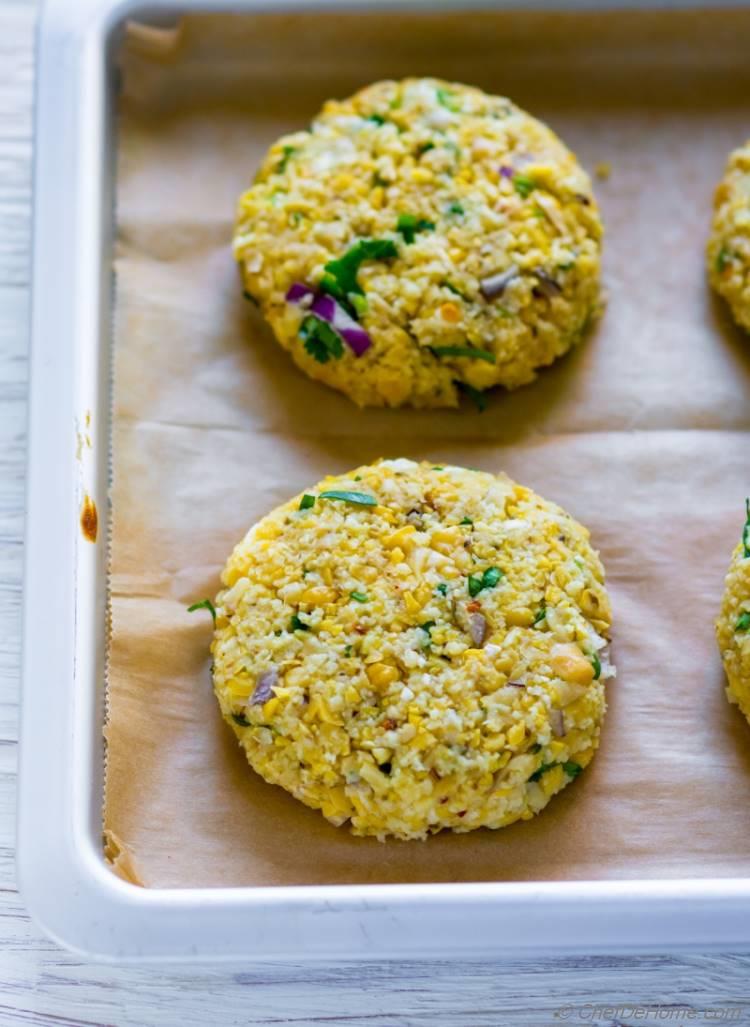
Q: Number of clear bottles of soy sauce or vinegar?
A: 0